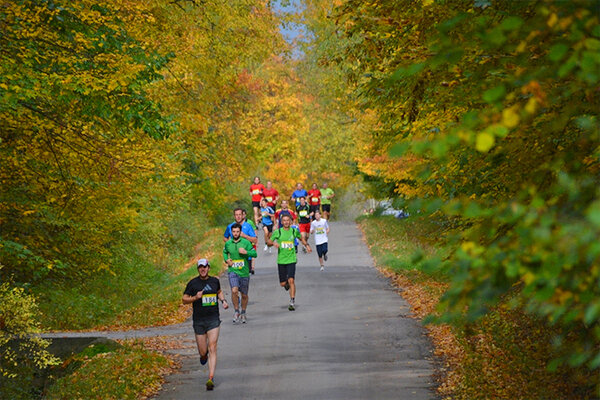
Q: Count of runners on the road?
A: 14